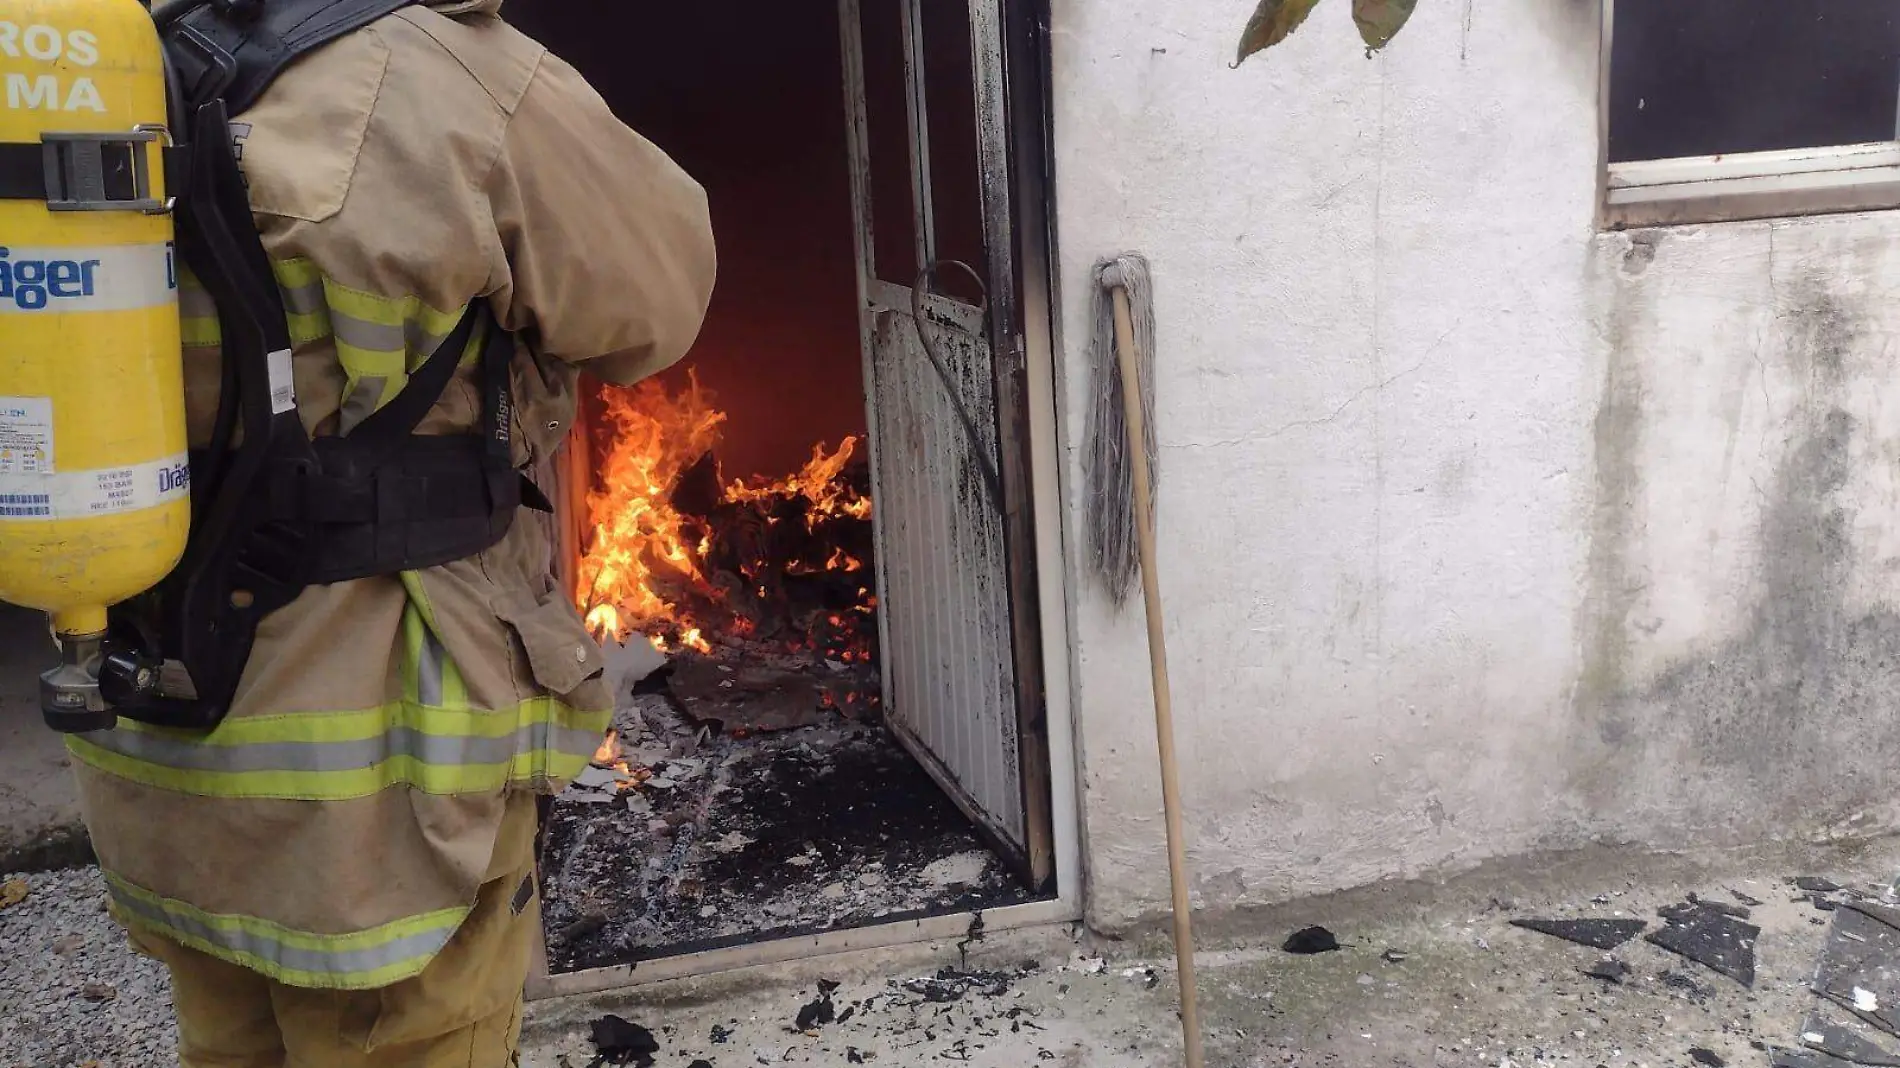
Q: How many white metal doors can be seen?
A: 1